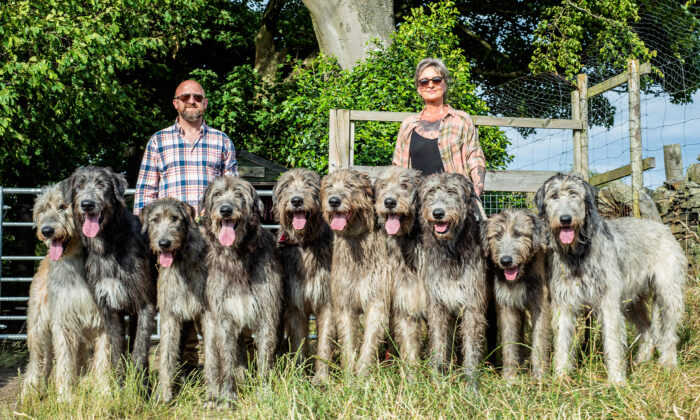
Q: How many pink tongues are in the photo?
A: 10